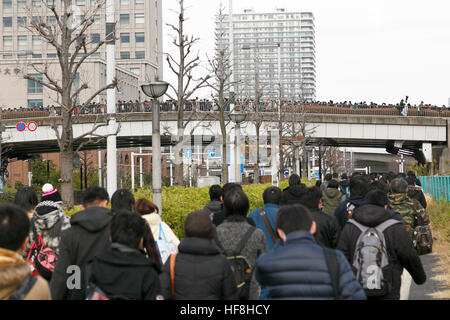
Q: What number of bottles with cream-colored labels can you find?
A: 0